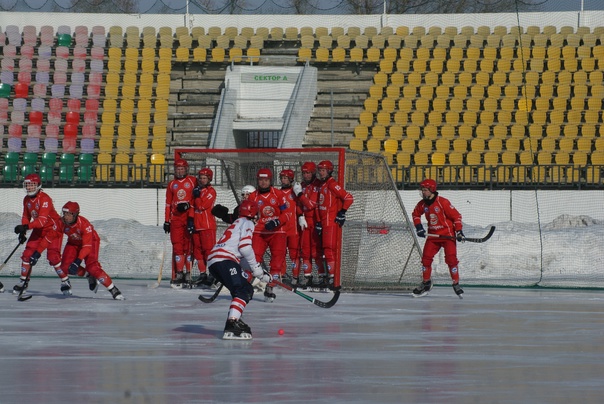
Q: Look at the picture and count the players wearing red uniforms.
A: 9